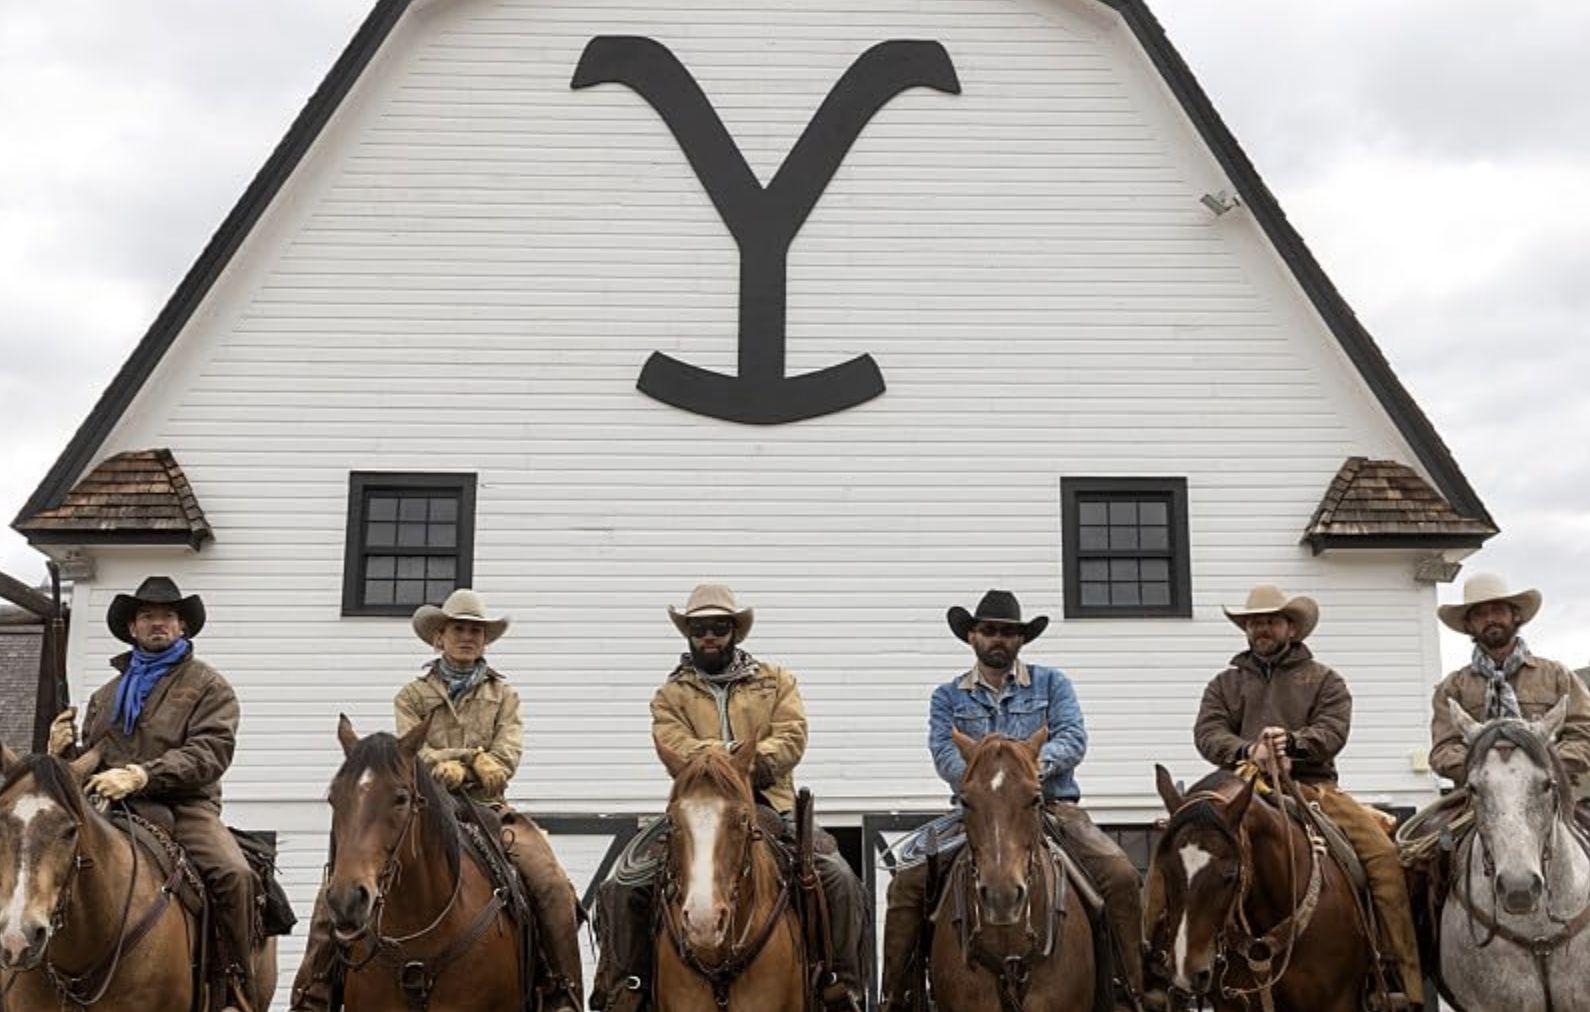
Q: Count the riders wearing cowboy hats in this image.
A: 6